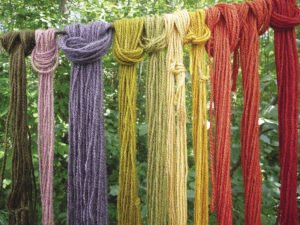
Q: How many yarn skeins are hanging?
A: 10